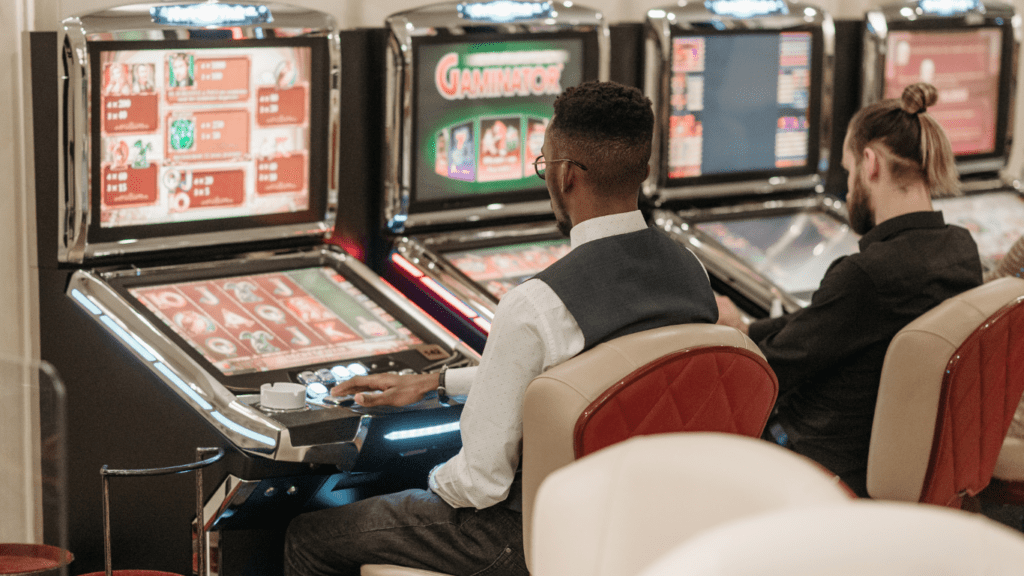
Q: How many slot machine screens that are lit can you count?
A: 8